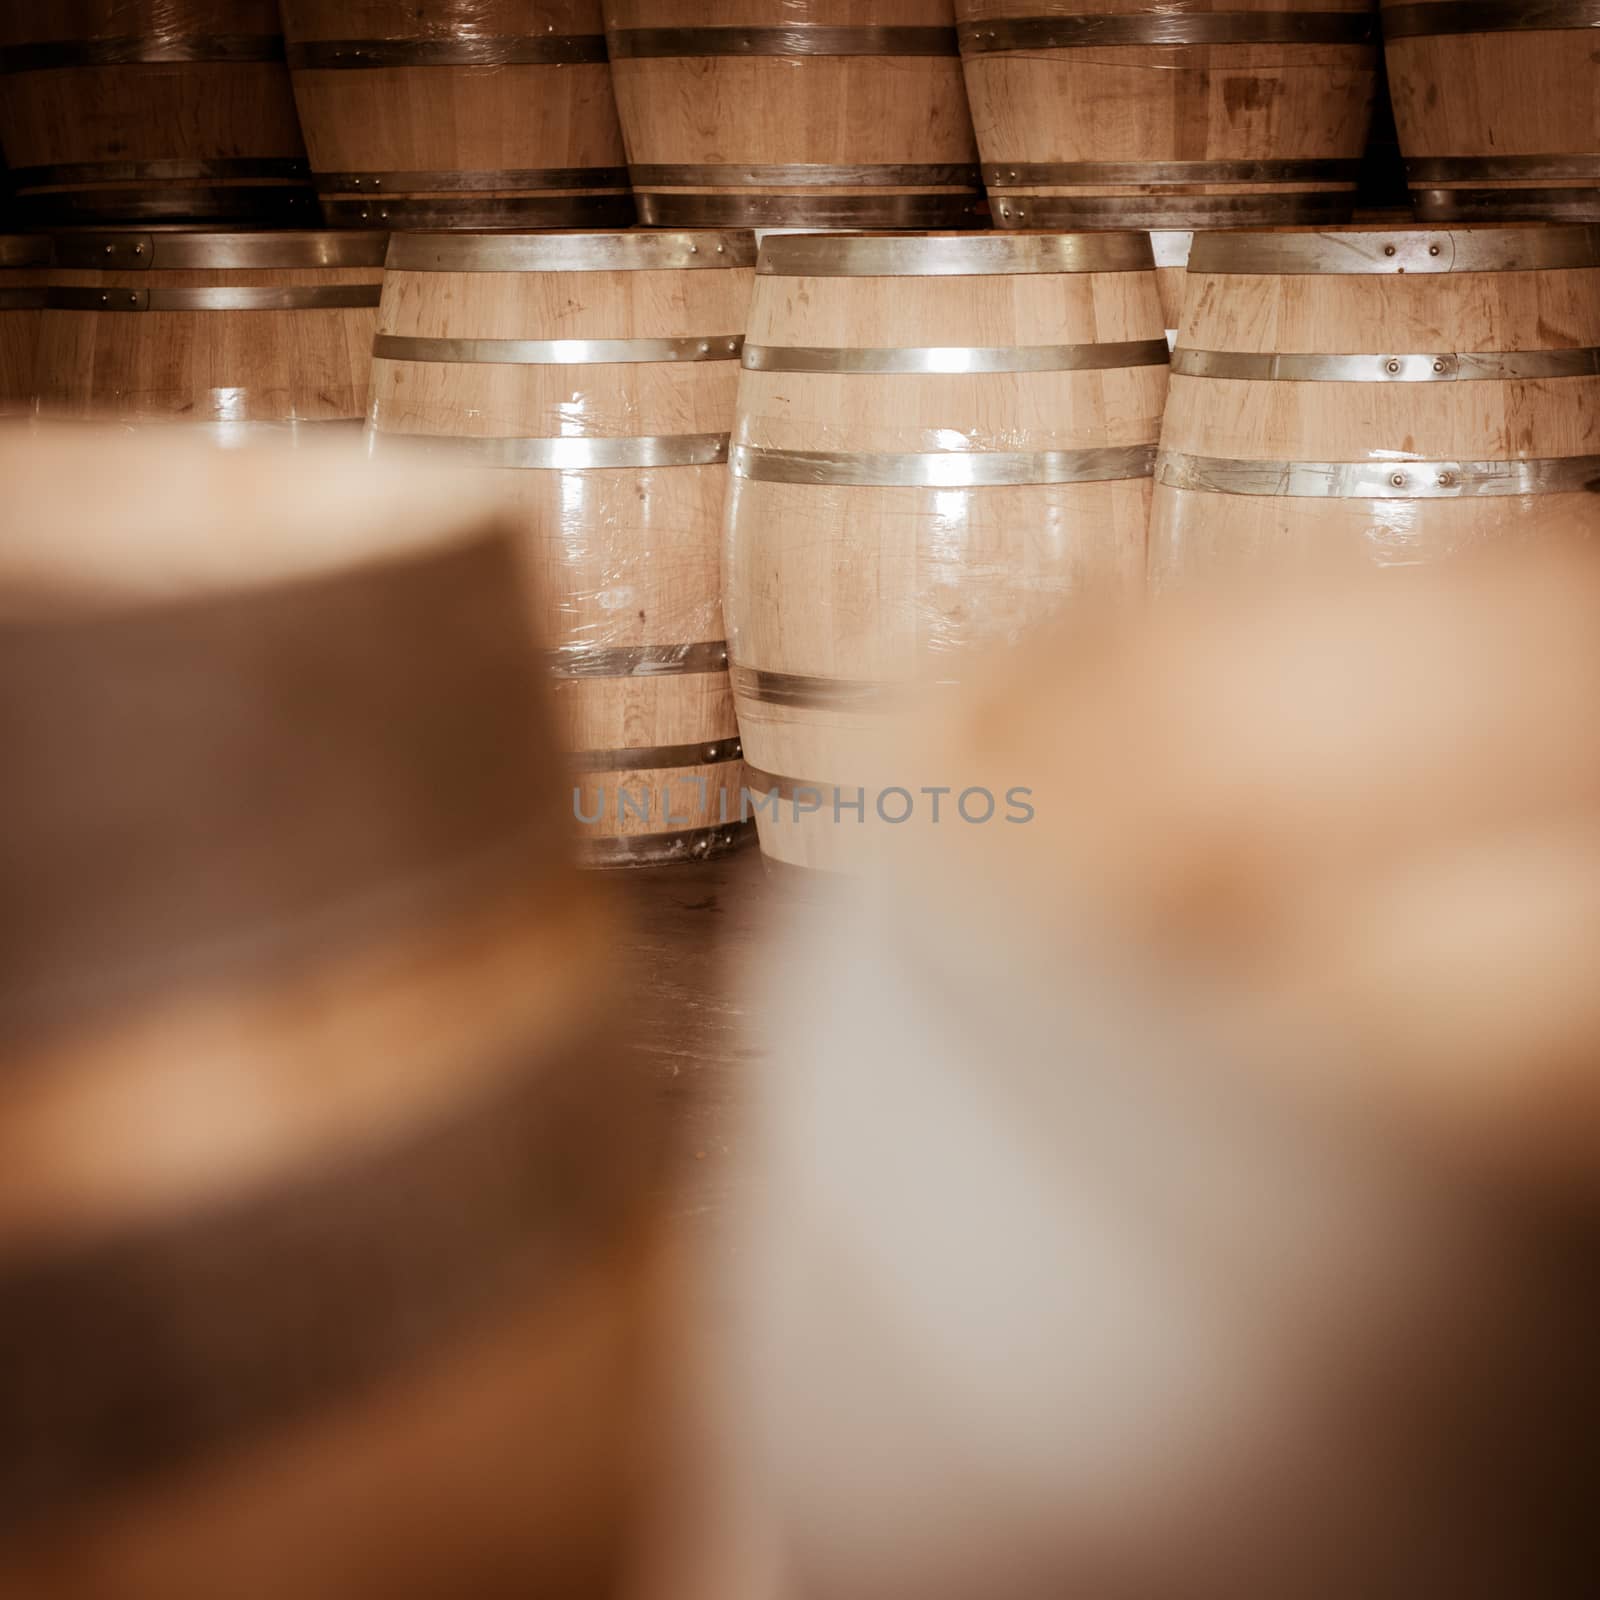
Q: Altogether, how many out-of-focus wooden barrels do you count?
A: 2